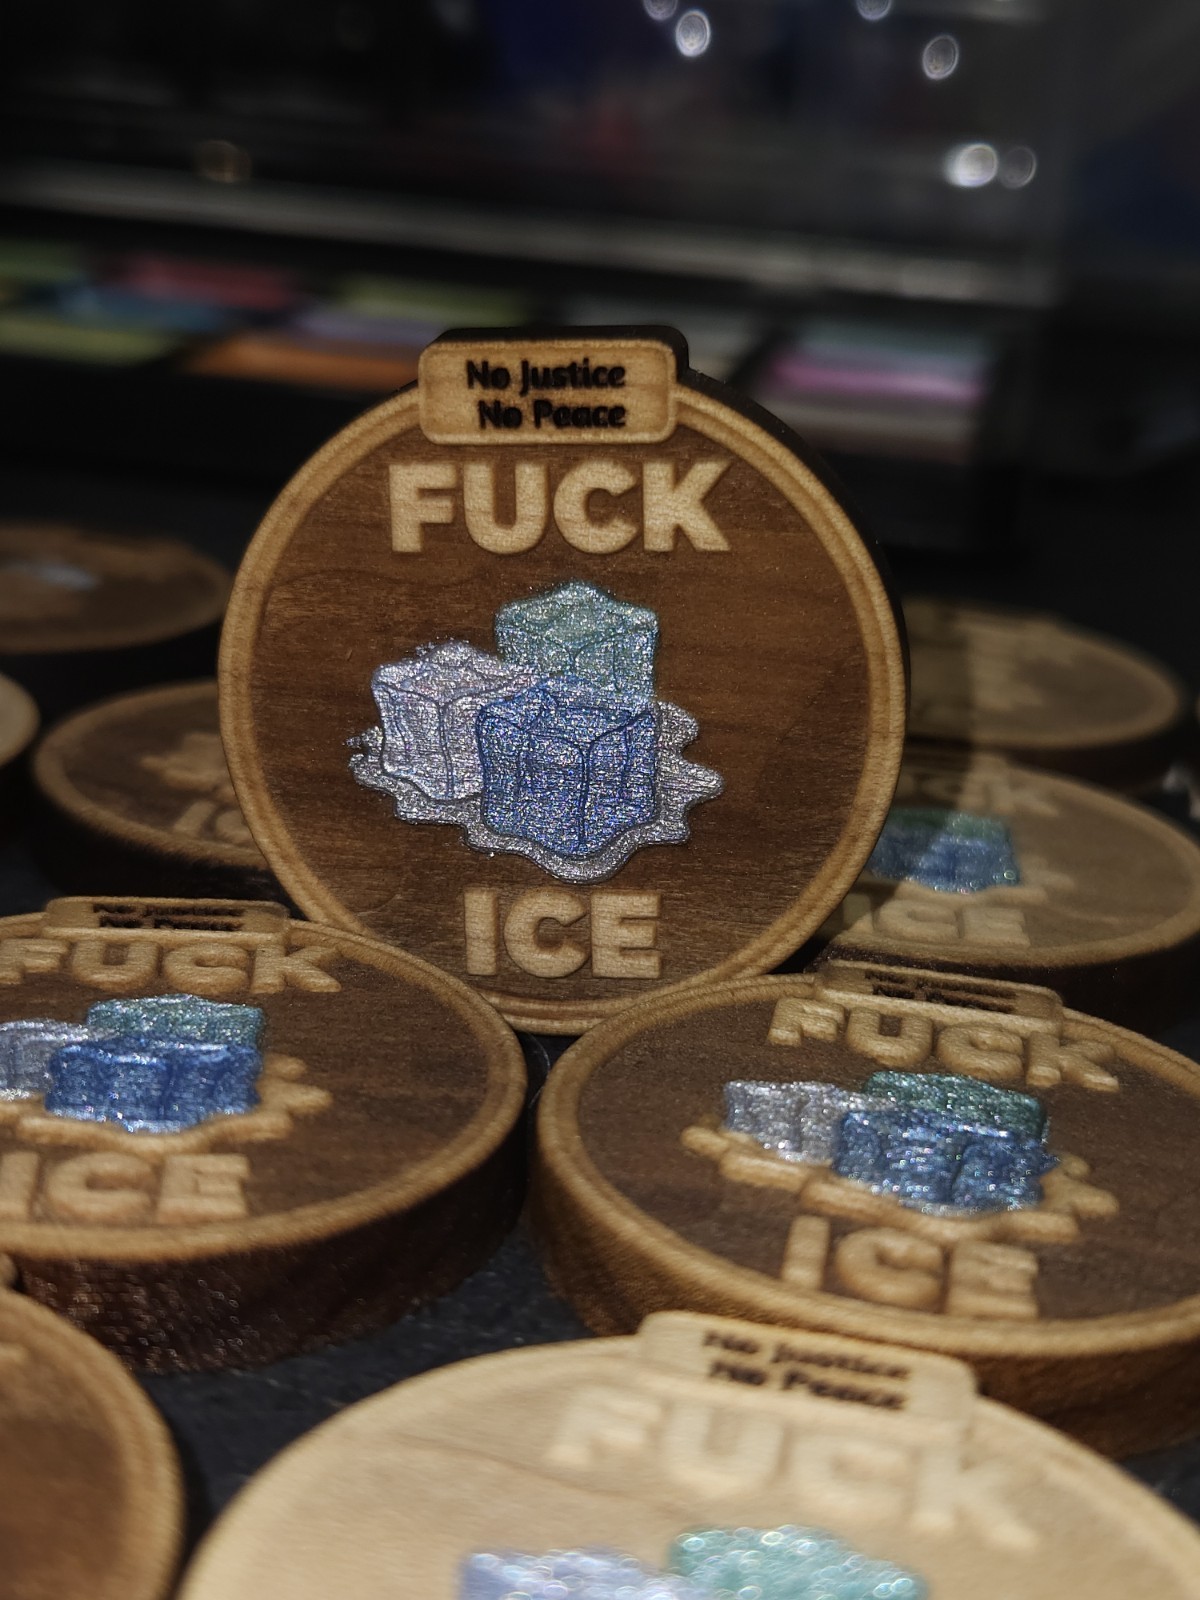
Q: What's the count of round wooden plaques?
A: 10